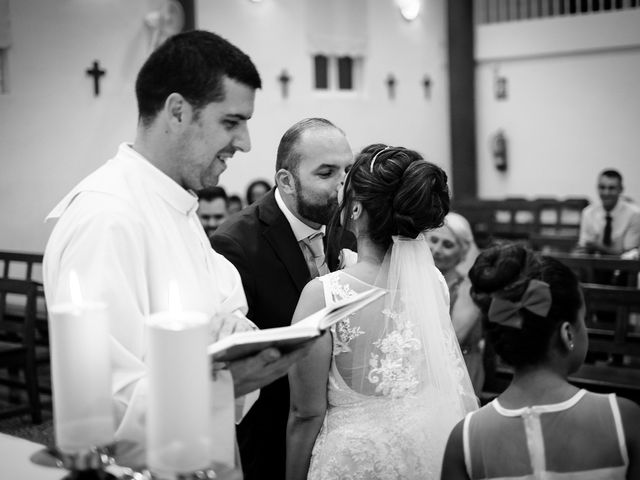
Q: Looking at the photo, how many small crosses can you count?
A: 4